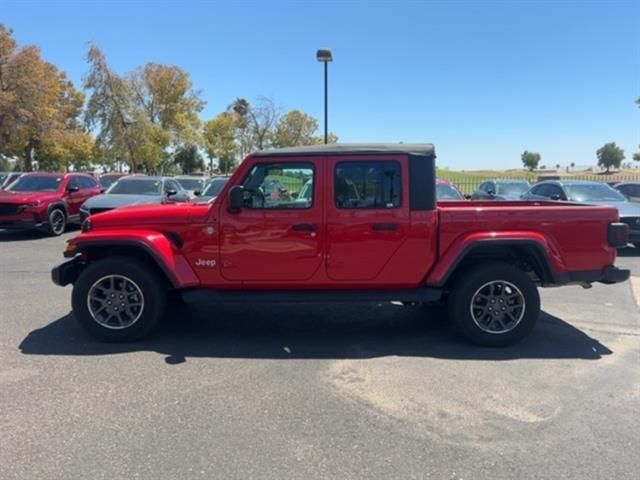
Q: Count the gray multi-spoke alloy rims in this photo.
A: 2